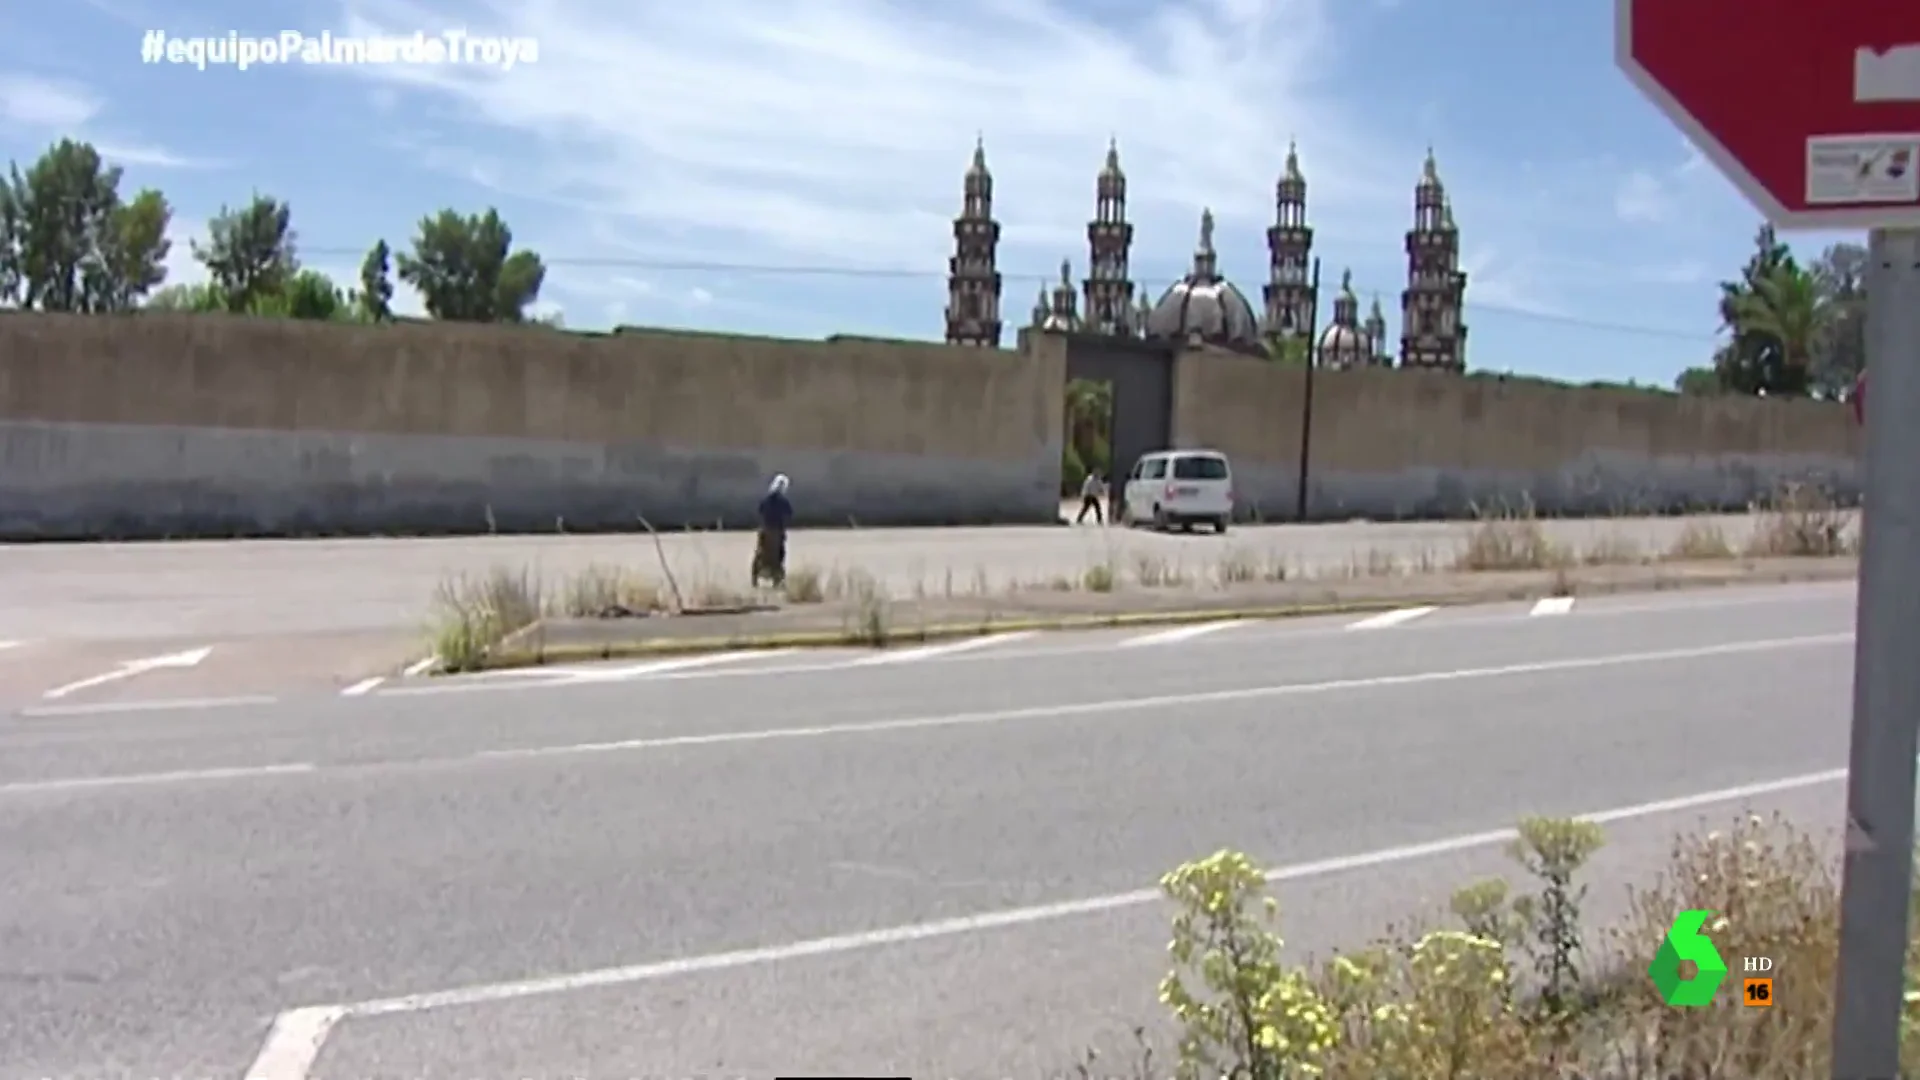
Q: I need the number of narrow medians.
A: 1